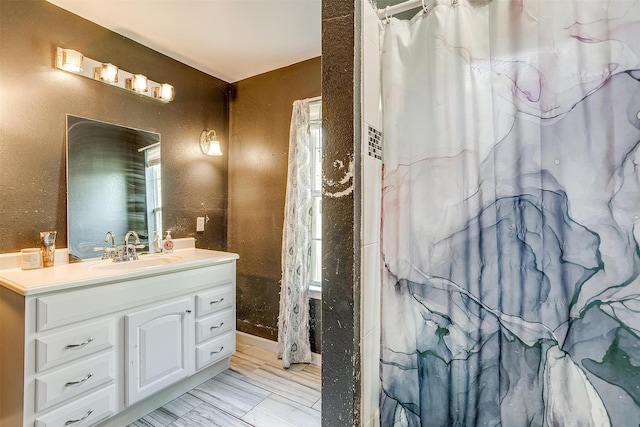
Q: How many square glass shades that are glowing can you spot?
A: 4